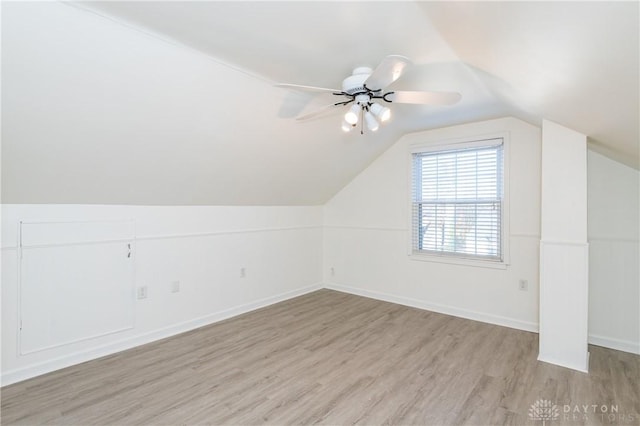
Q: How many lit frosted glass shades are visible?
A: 4